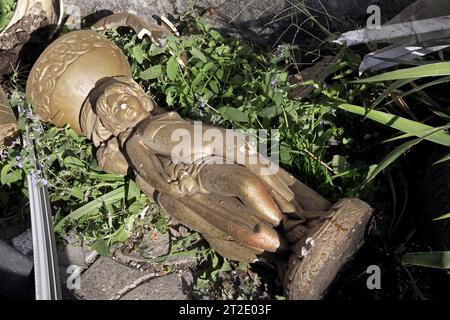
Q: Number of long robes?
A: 1